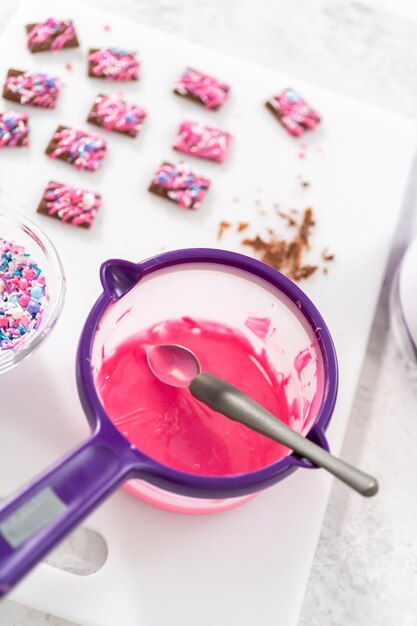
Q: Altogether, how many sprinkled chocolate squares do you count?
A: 11